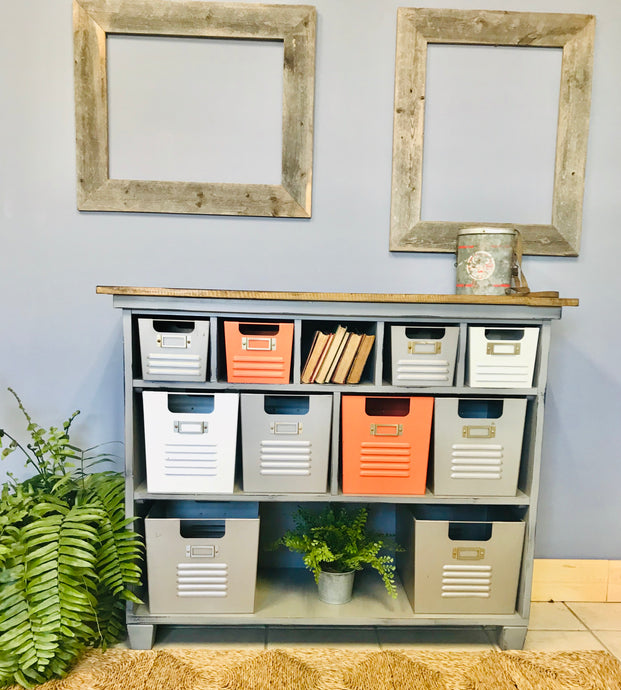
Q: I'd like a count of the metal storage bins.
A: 10